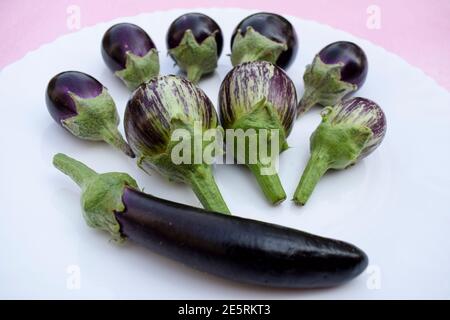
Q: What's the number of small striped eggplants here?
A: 3